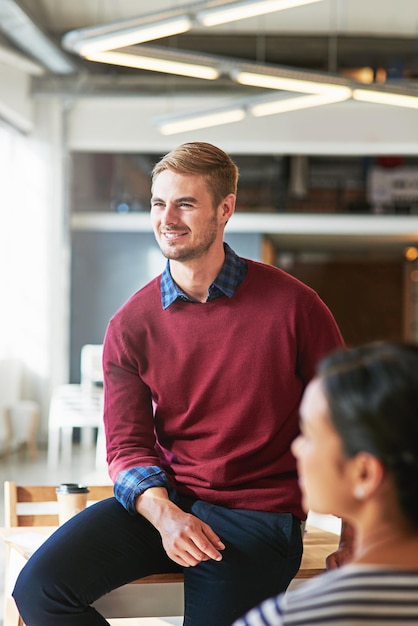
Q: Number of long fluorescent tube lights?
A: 7